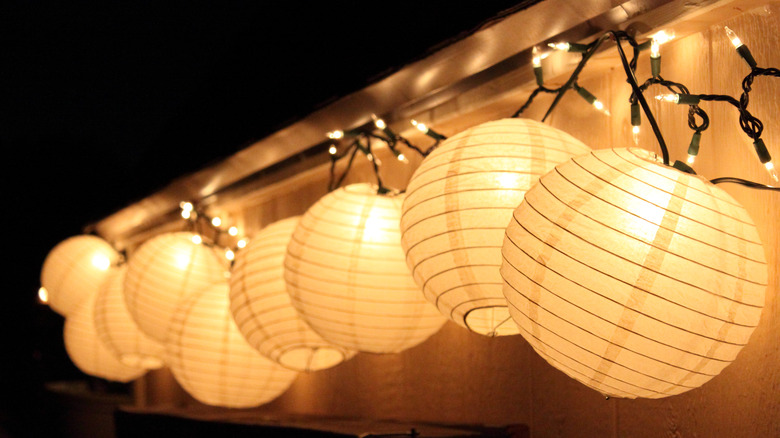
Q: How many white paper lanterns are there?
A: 9